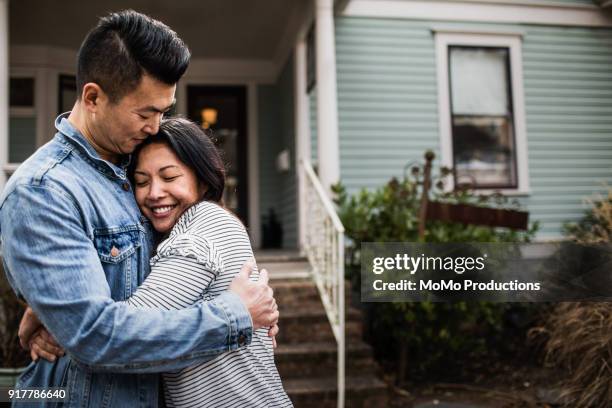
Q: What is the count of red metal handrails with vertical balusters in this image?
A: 0